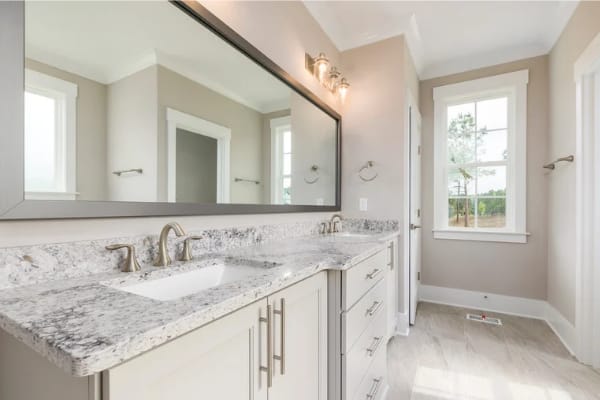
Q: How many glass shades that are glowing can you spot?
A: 2